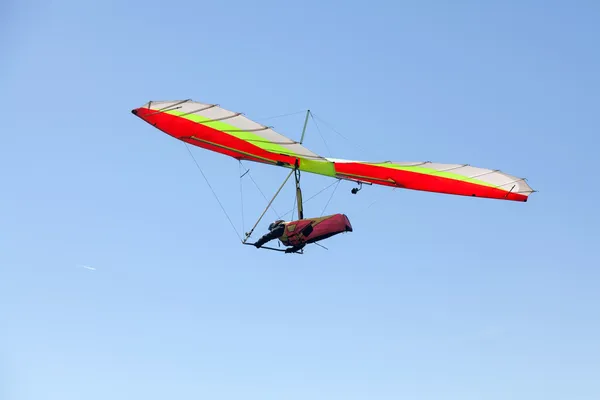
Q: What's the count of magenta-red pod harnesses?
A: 1